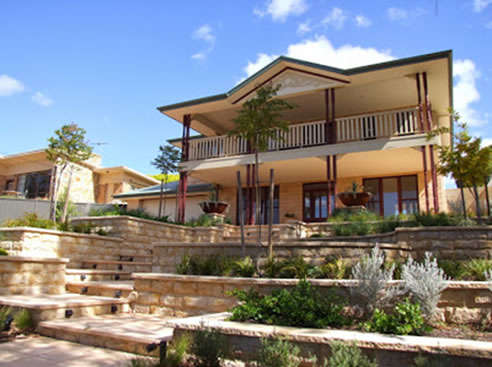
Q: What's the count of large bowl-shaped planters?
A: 2